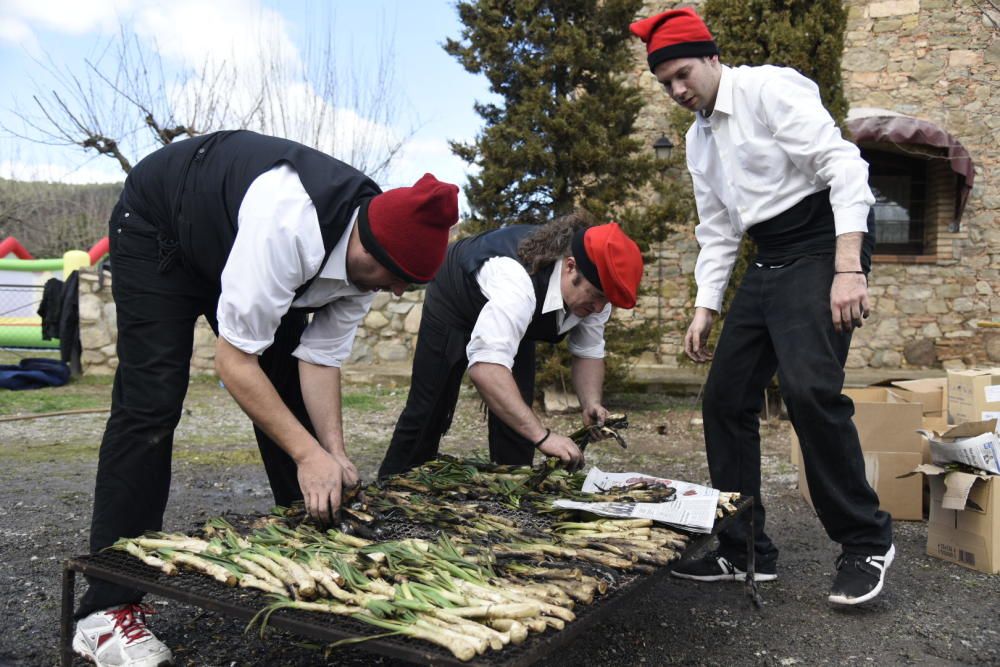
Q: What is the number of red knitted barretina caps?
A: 3